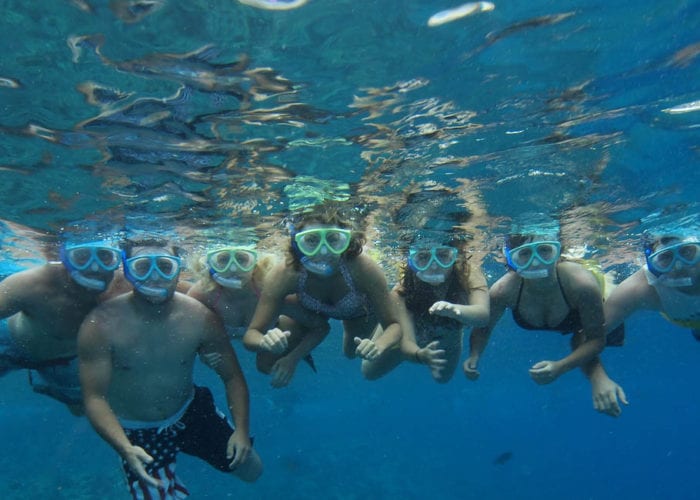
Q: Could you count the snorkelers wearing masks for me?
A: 7